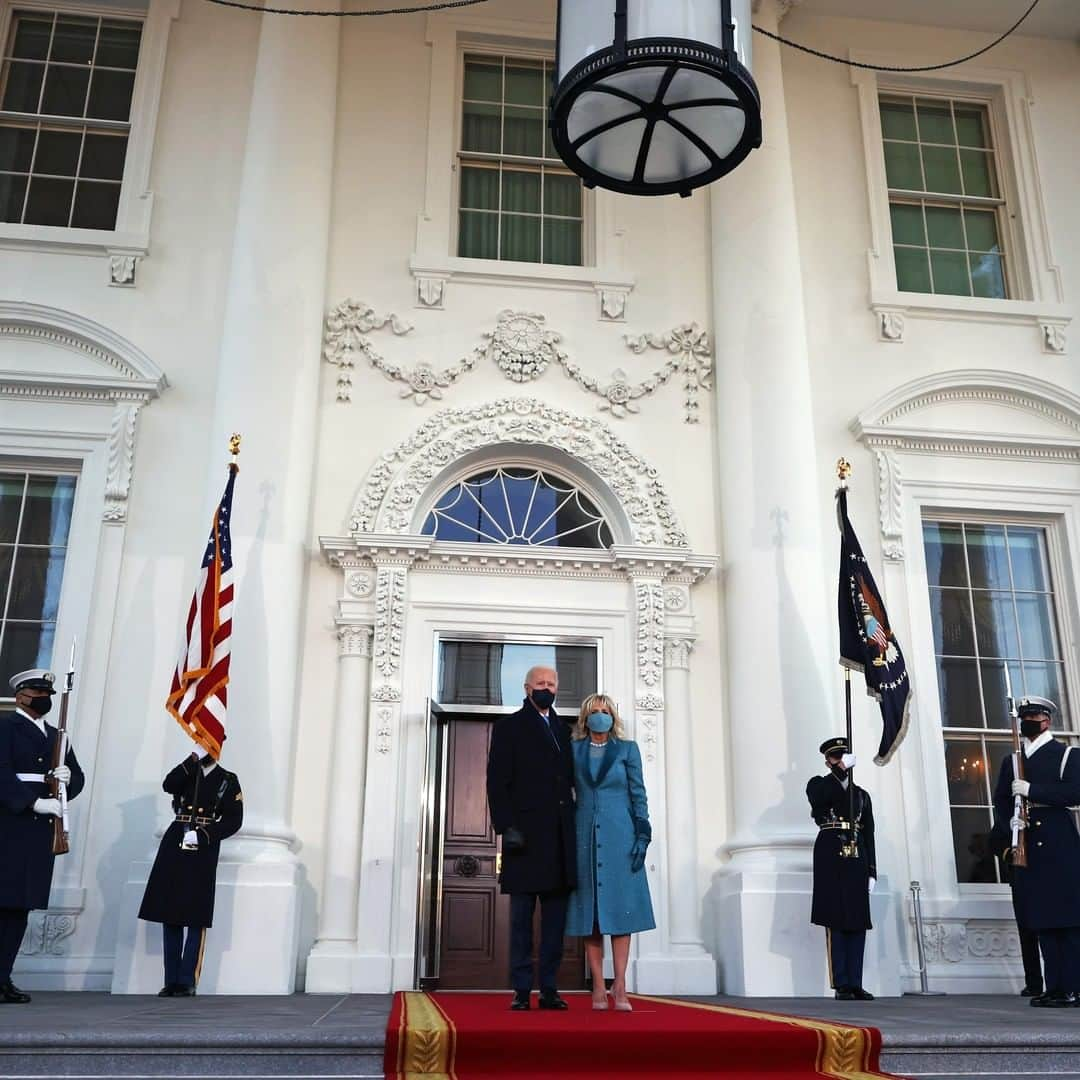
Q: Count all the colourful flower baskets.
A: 0